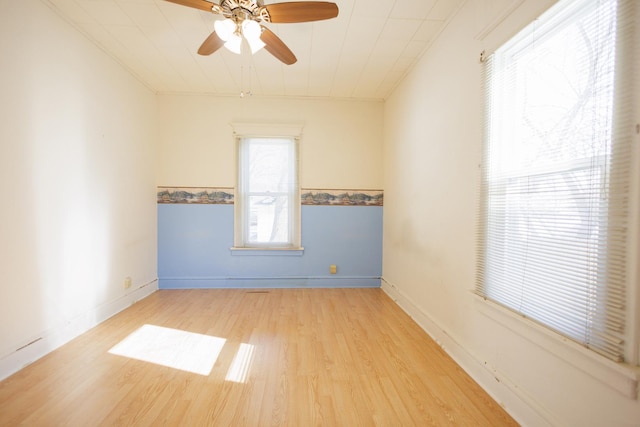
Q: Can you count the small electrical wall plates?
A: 2